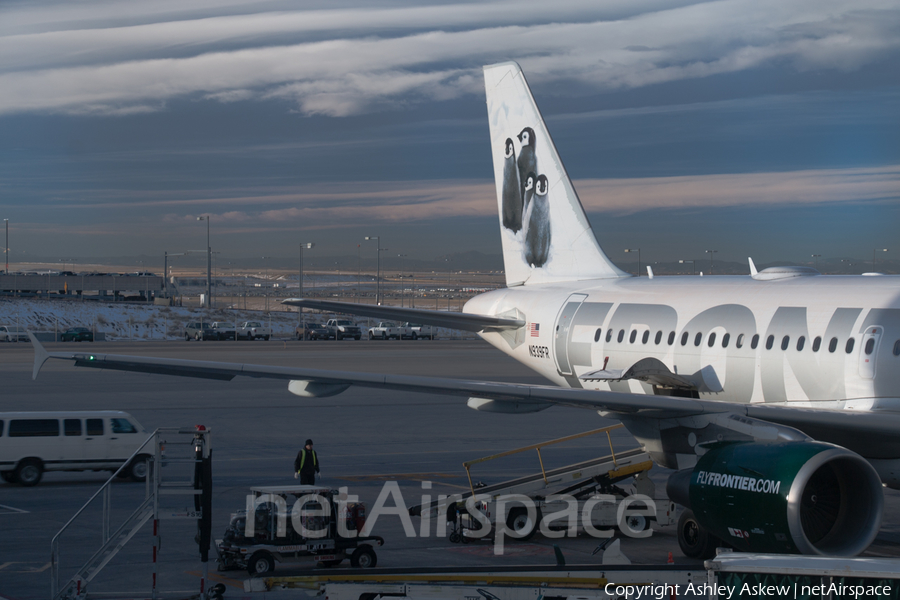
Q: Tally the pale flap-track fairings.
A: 2